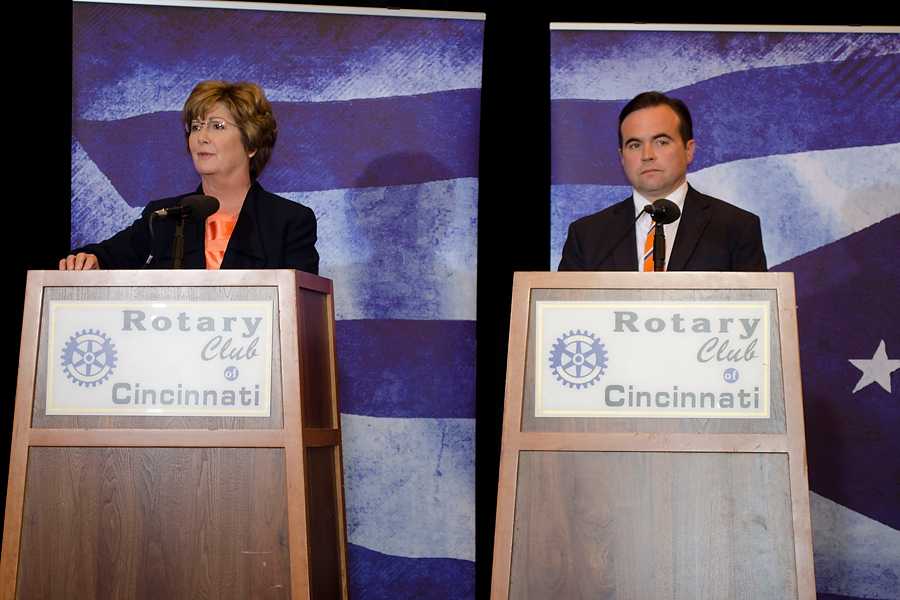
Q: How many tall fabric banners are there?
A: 2